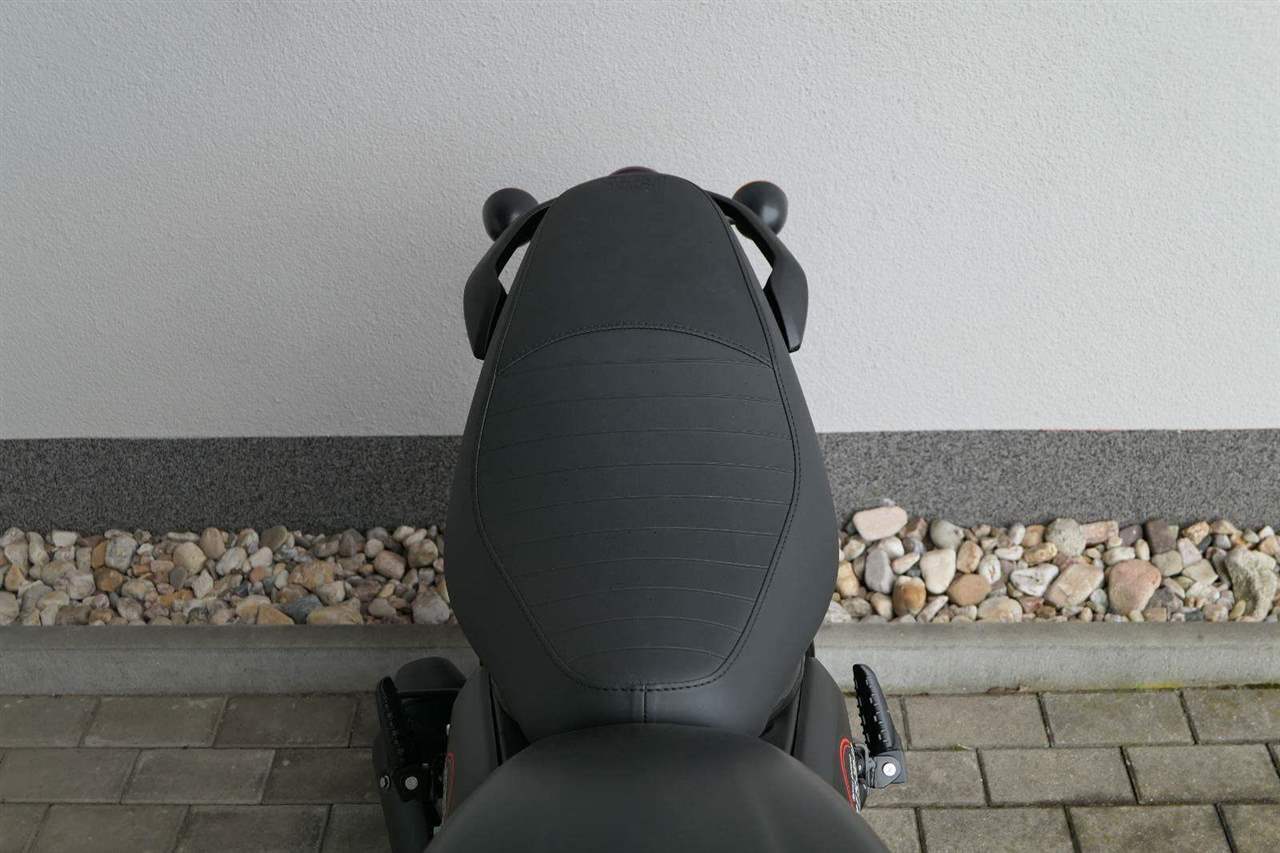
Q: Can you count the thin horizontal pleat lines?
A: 10